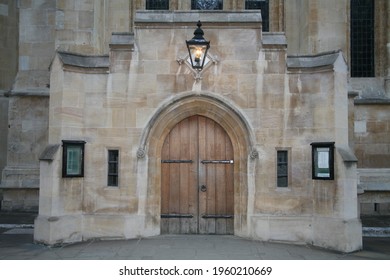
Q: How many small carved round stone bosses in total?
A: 2